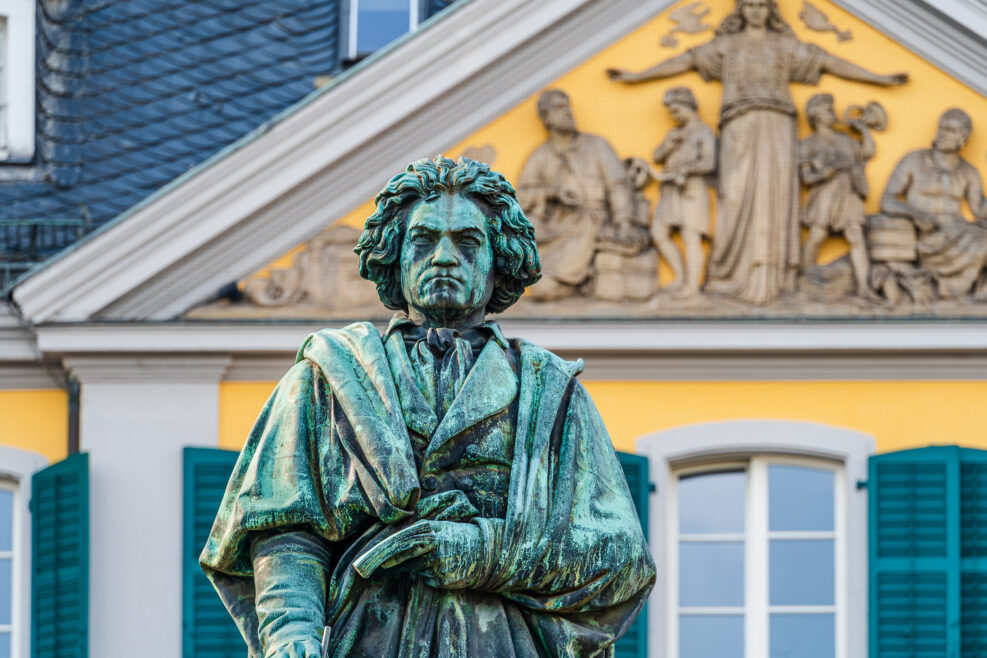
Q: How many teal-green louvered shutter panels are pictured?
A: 5